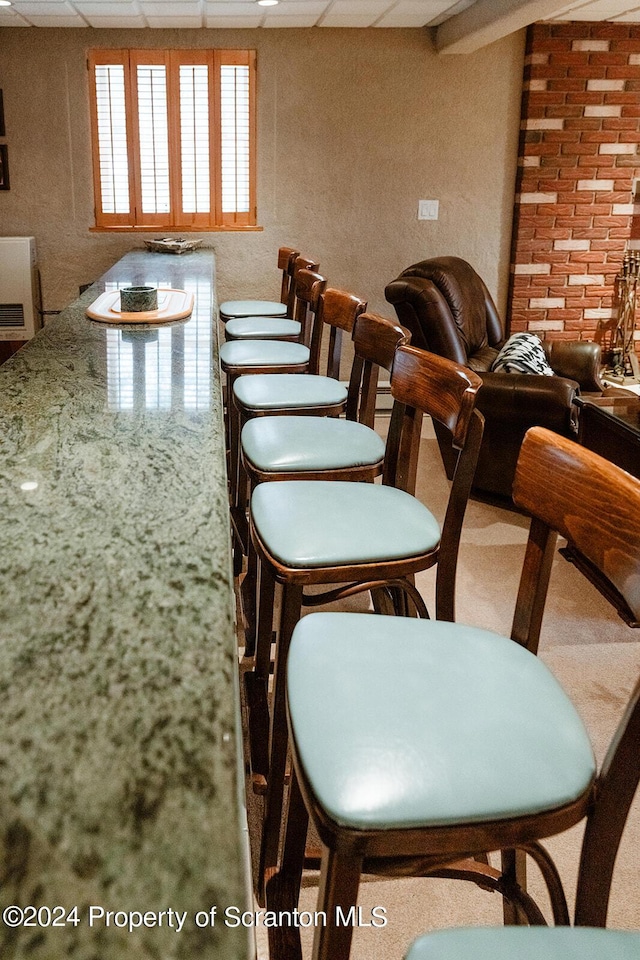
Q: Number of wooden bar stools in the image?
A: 8